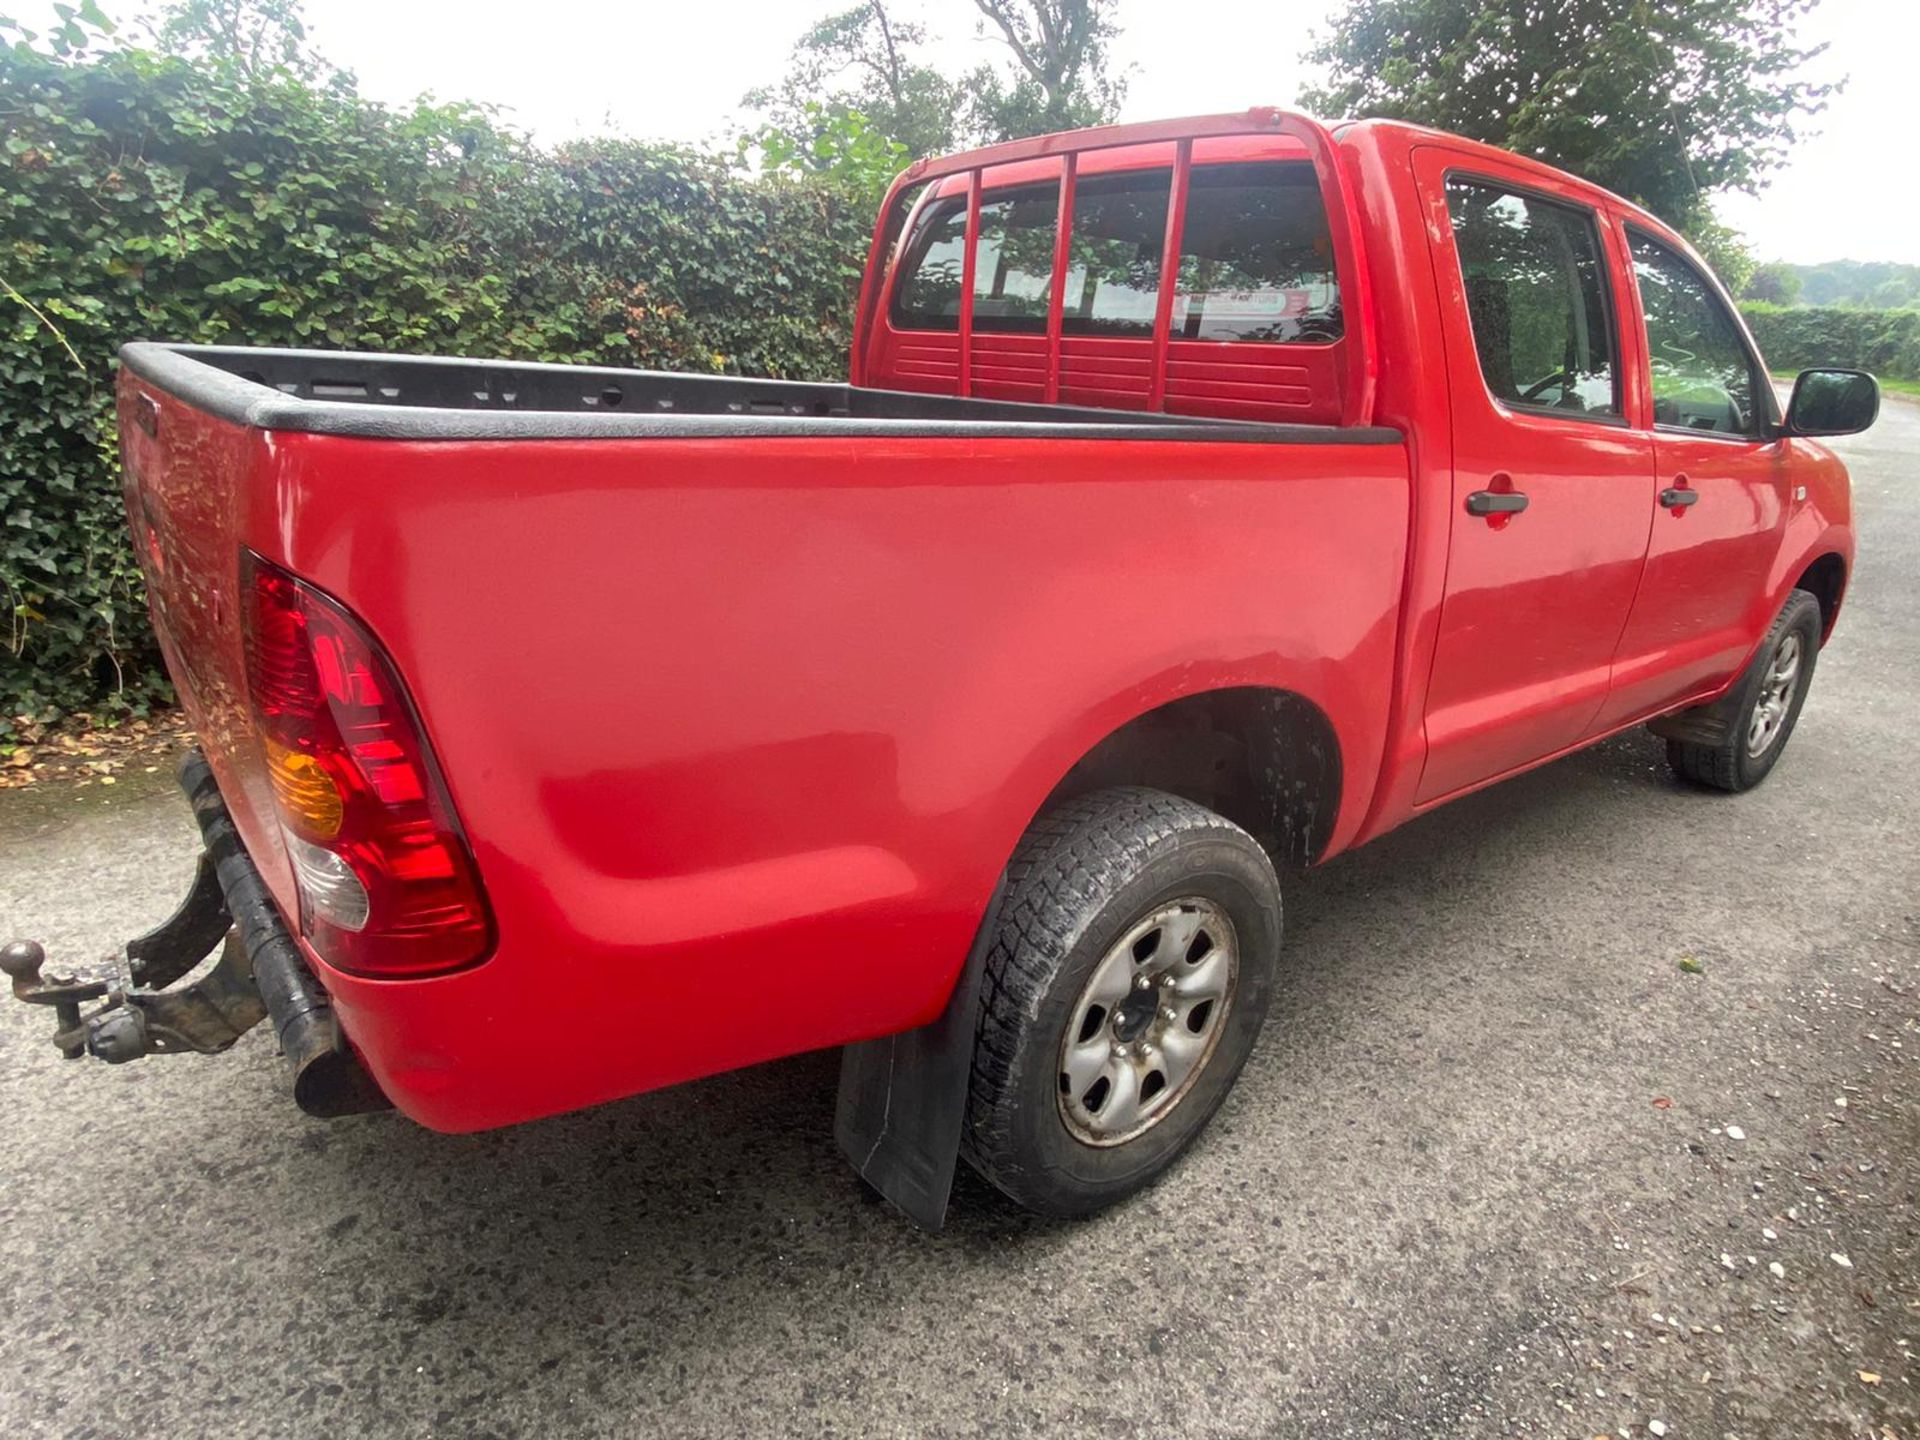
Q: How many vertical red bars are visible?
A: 3